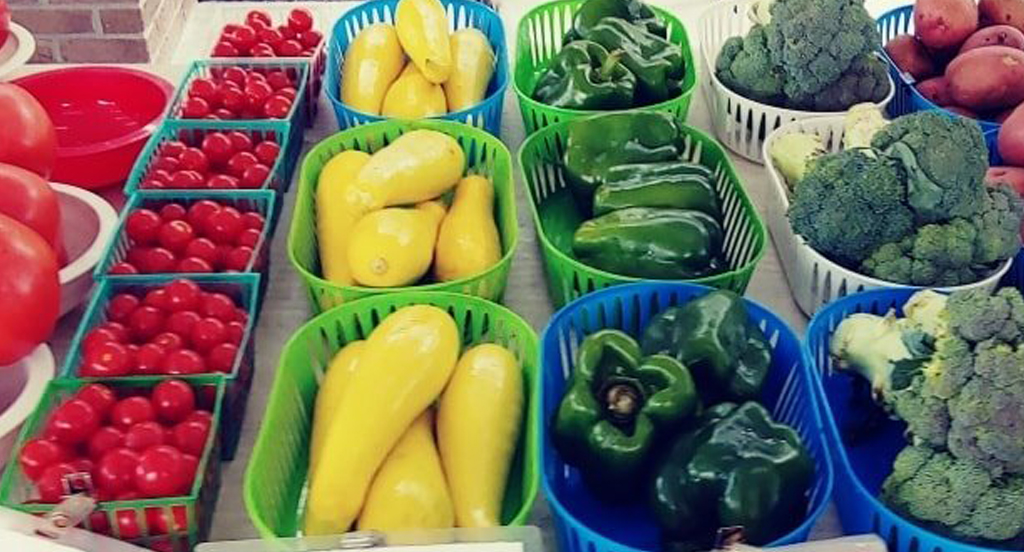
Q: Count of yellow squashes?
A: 12